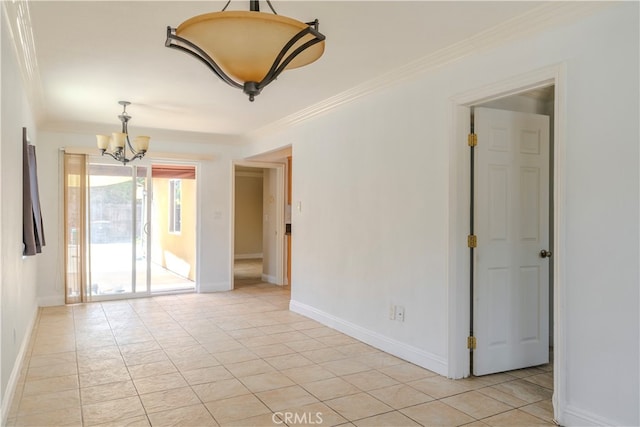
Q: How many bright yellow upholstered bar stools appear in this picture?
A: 0